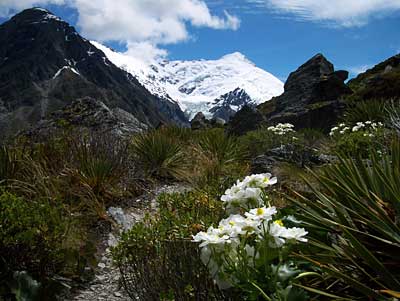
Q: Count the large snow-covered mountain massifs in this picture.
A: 1